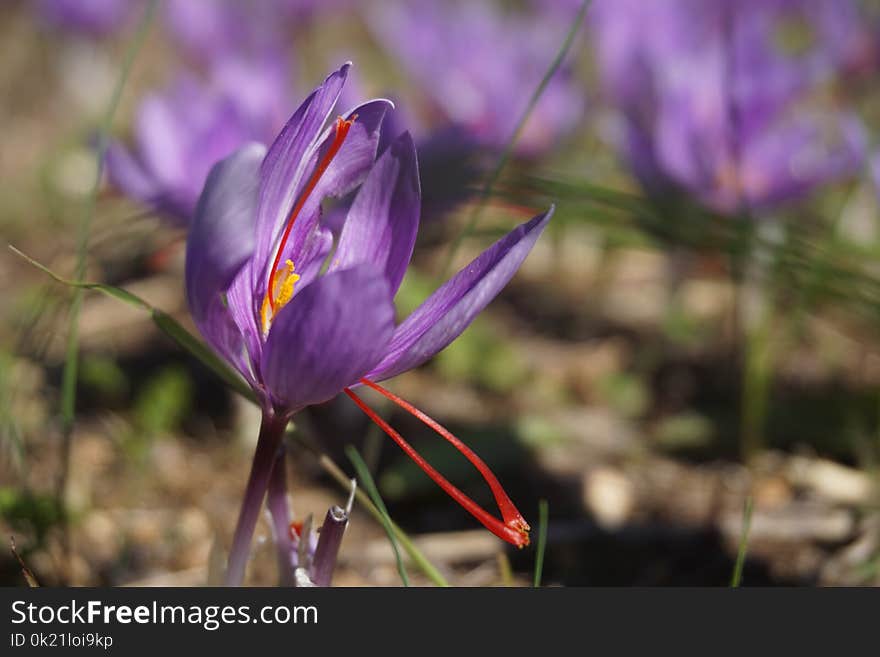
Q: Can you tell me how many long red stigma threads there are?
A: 3